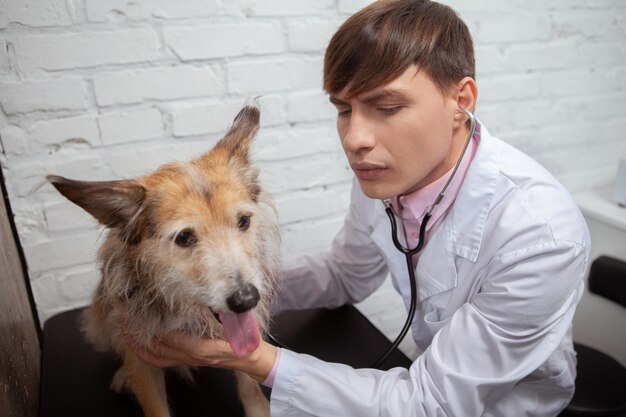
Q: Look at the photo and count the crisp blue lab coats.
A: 0